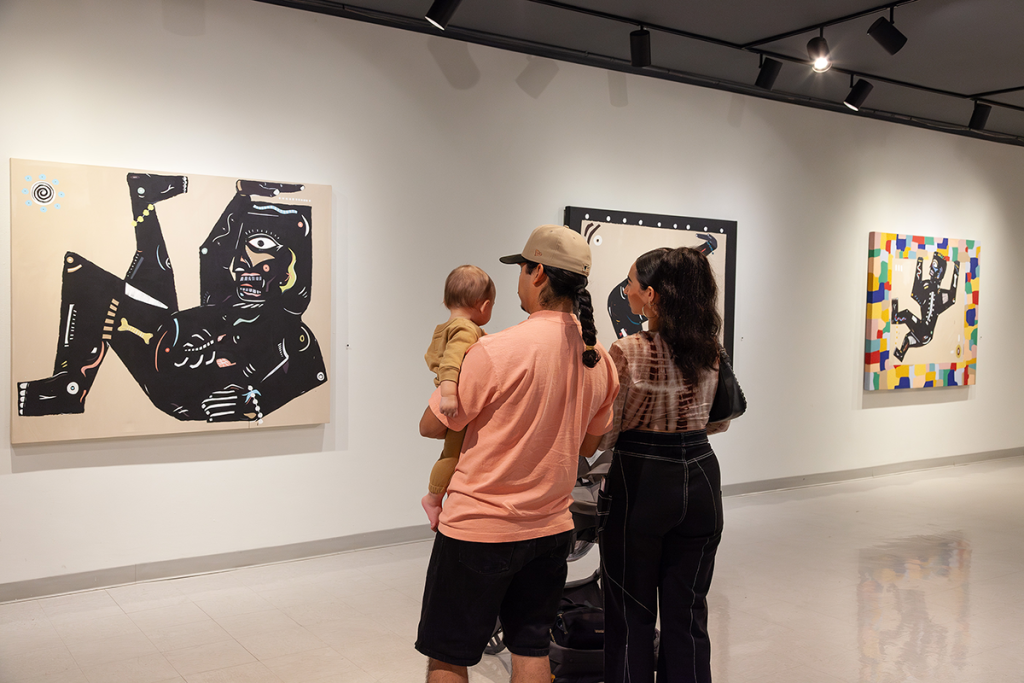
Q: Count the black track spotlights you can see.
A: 7